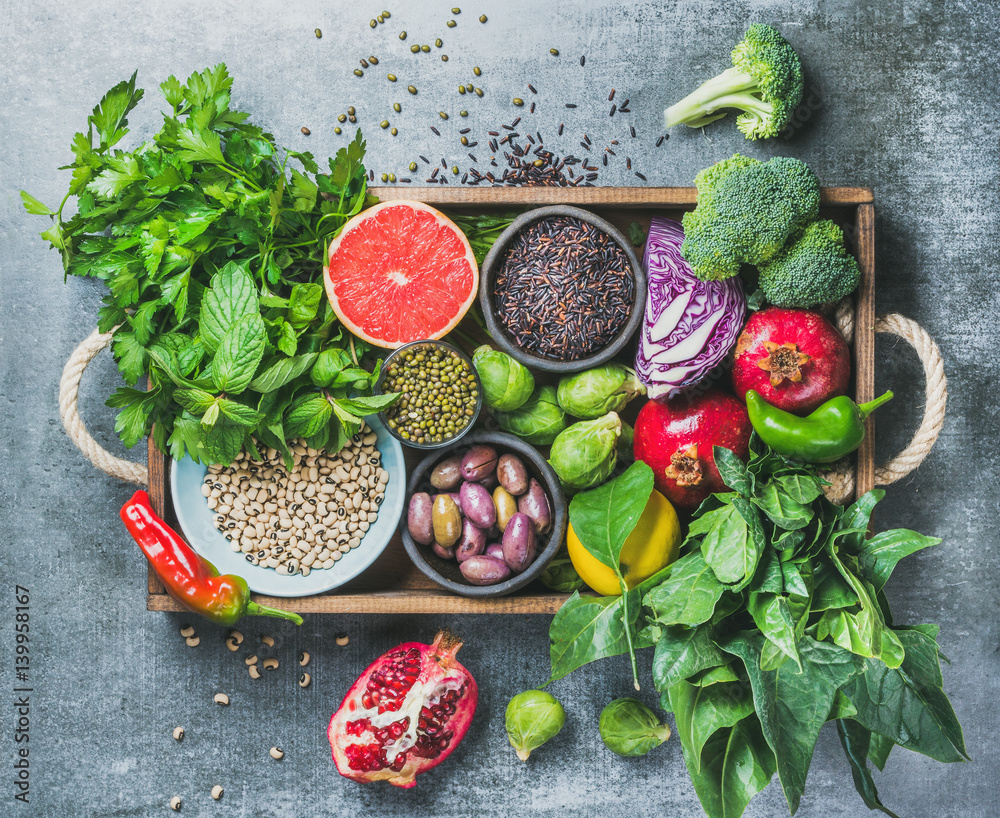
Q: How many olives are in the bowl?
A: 15